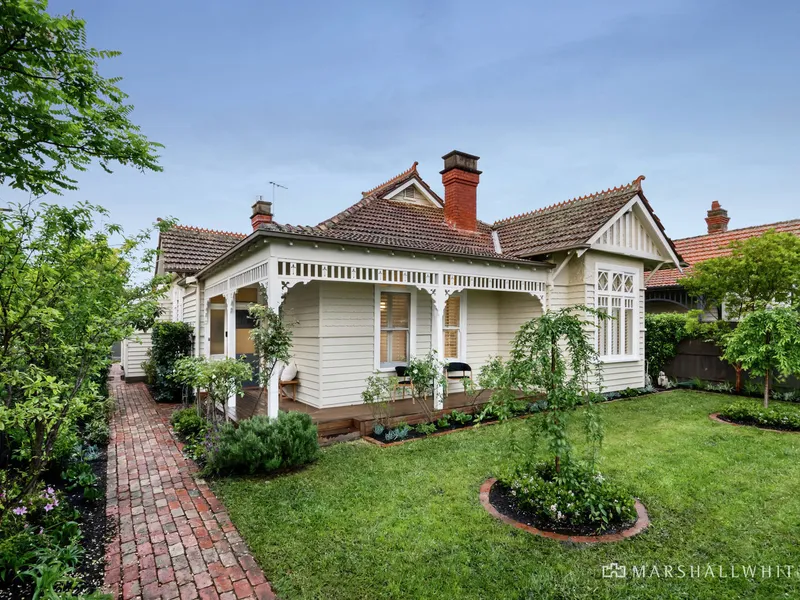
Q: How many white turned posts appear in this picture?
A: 3